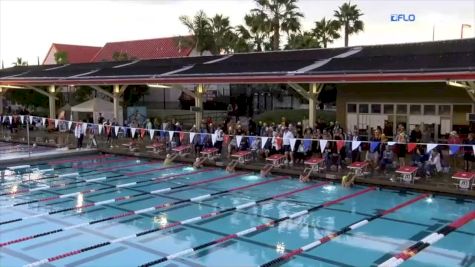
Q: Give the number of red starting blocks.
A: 10